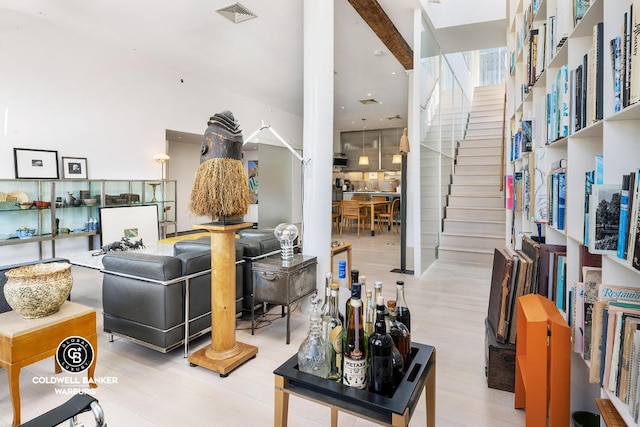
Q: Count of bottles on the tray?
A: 13